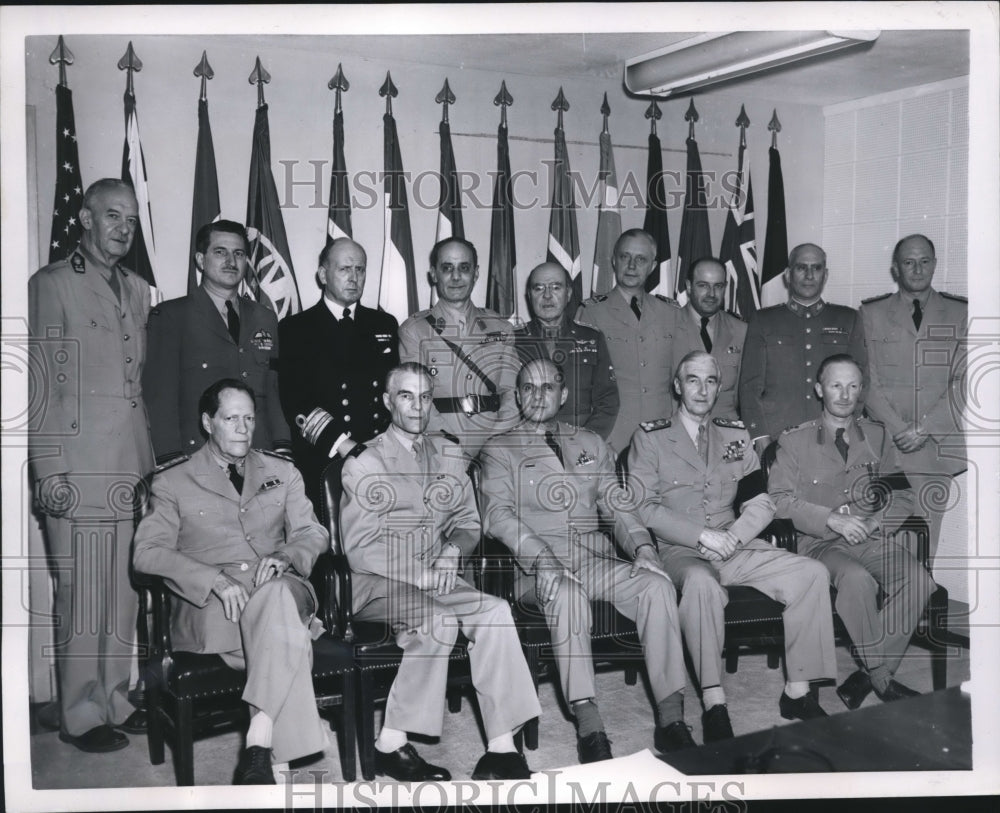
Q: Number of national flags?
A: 14